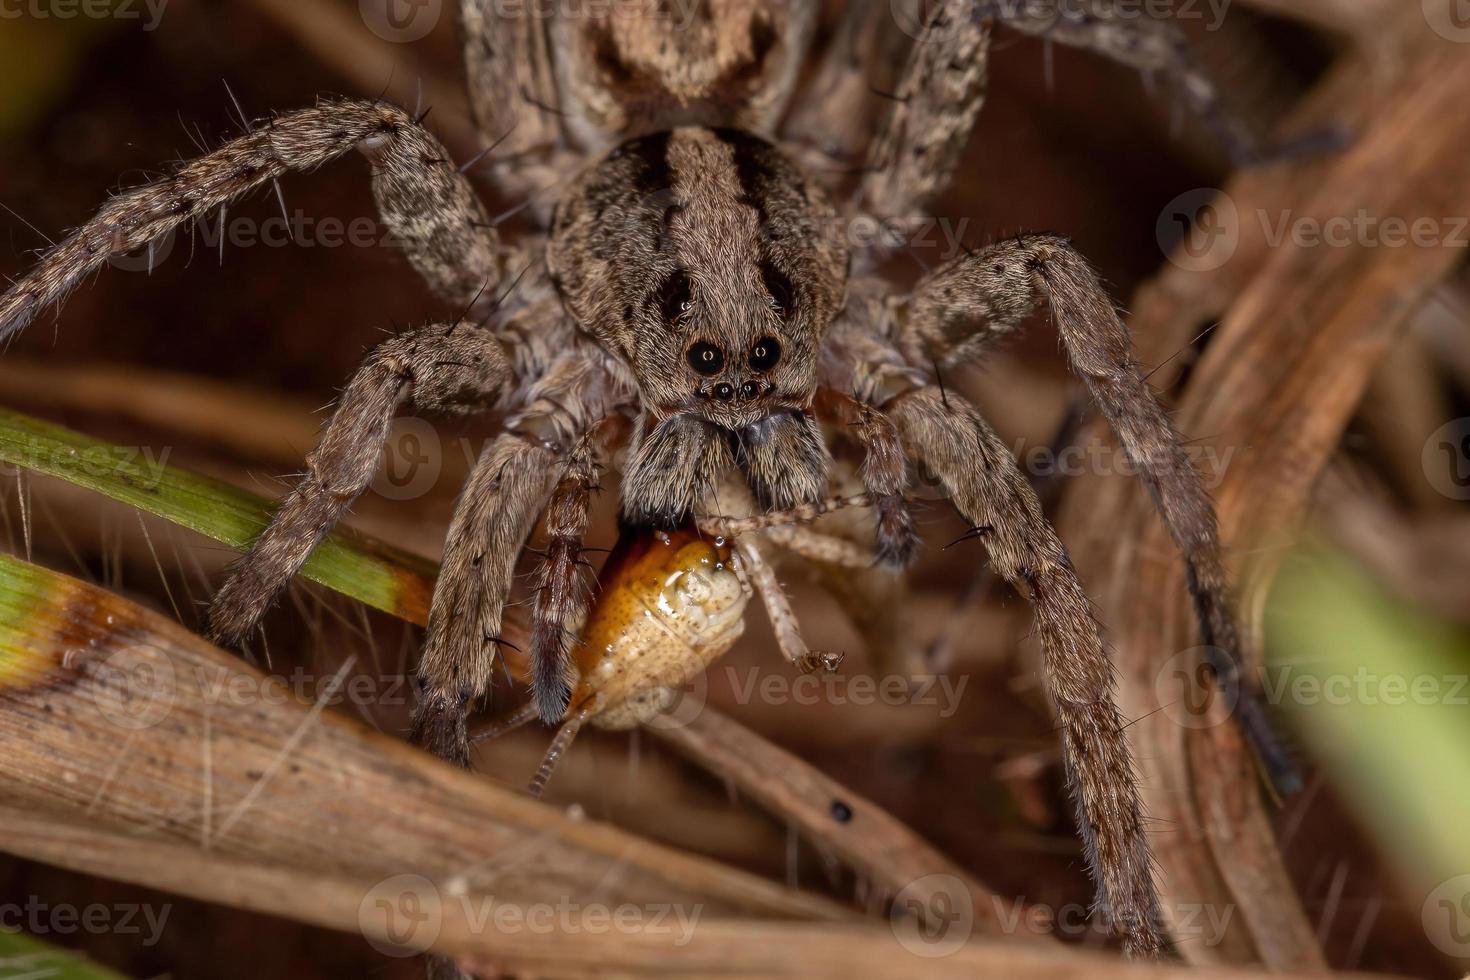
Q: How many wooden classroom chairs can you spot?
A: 0